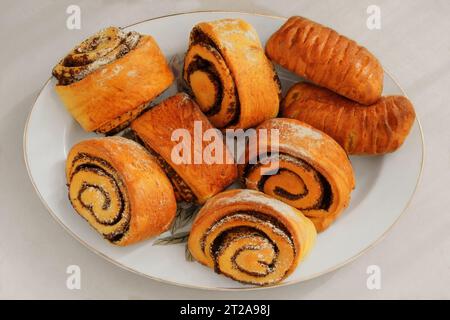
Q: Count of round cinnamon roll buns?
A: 6